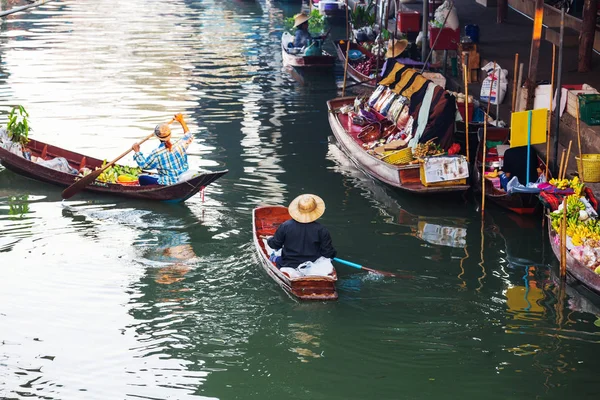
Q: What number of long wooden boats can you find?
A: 7